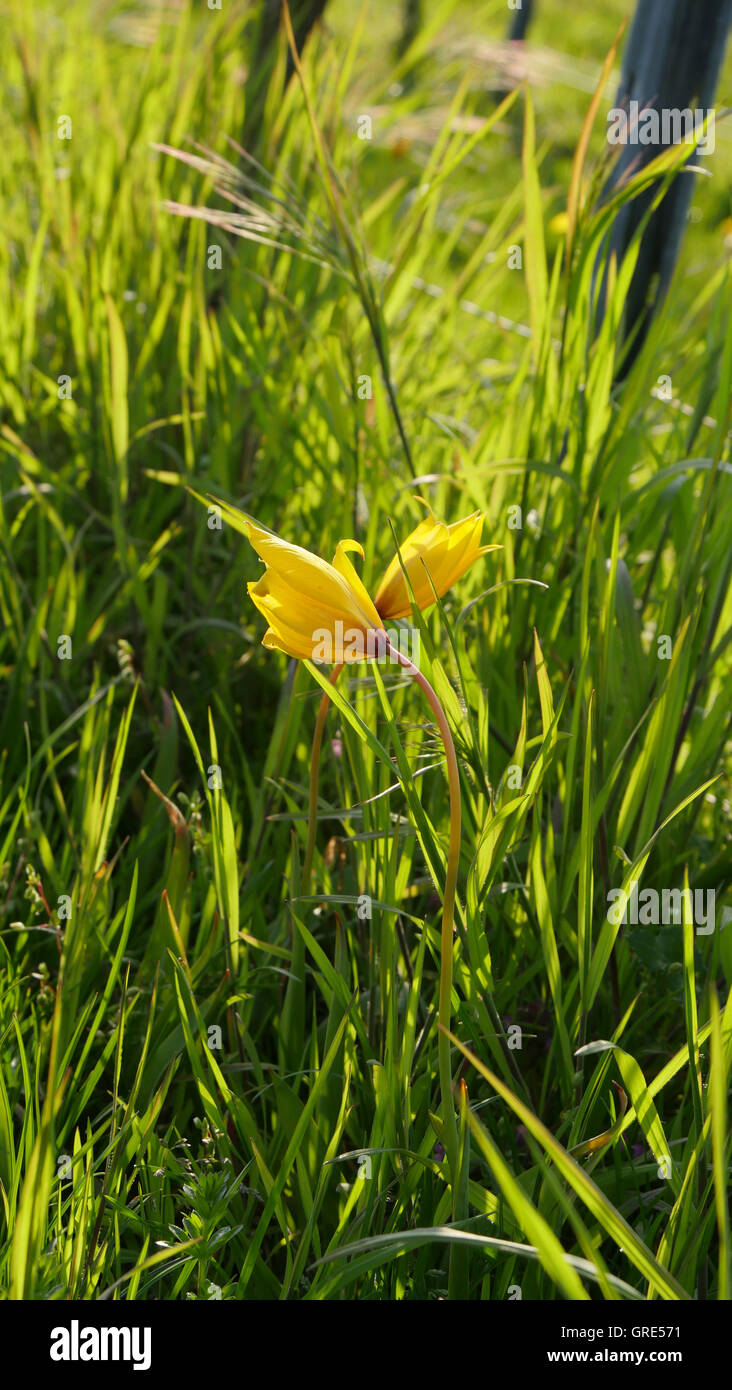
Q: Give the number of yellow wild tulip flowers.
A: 2